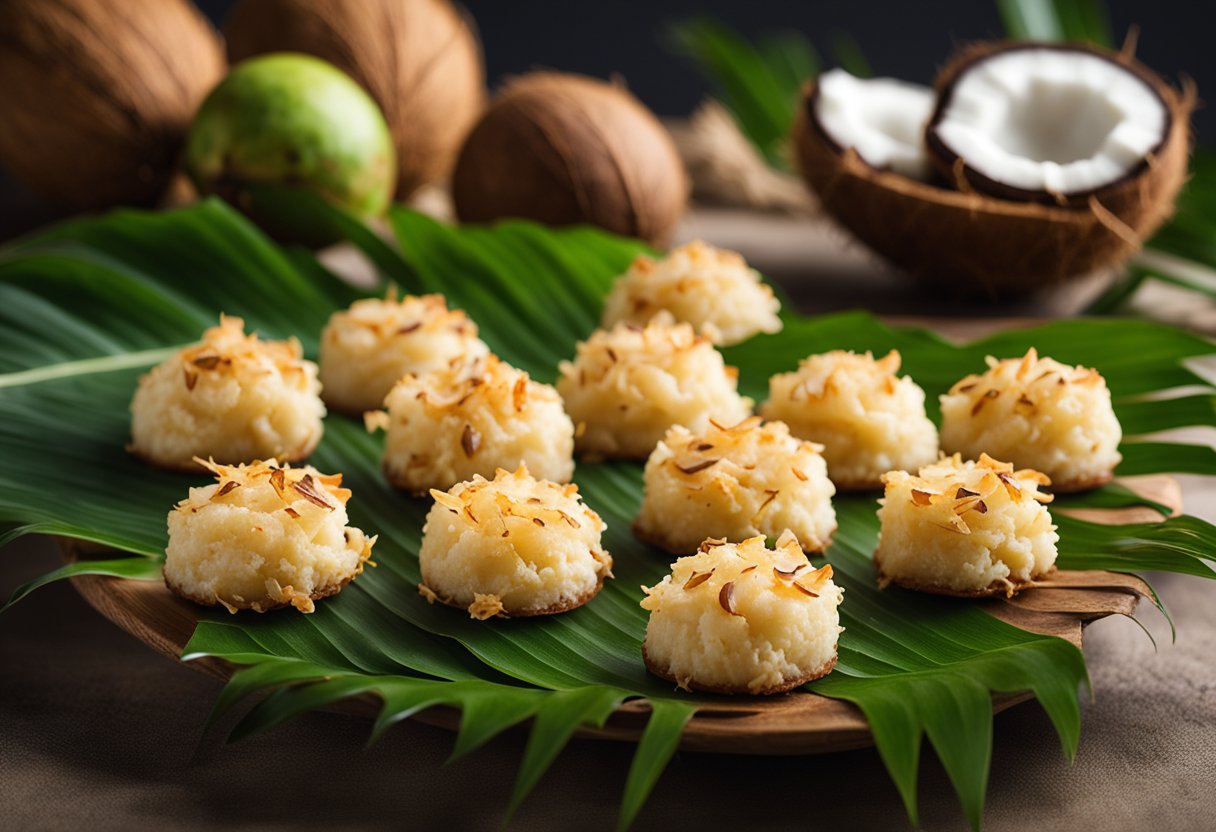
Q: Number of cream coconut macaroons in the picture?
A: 12